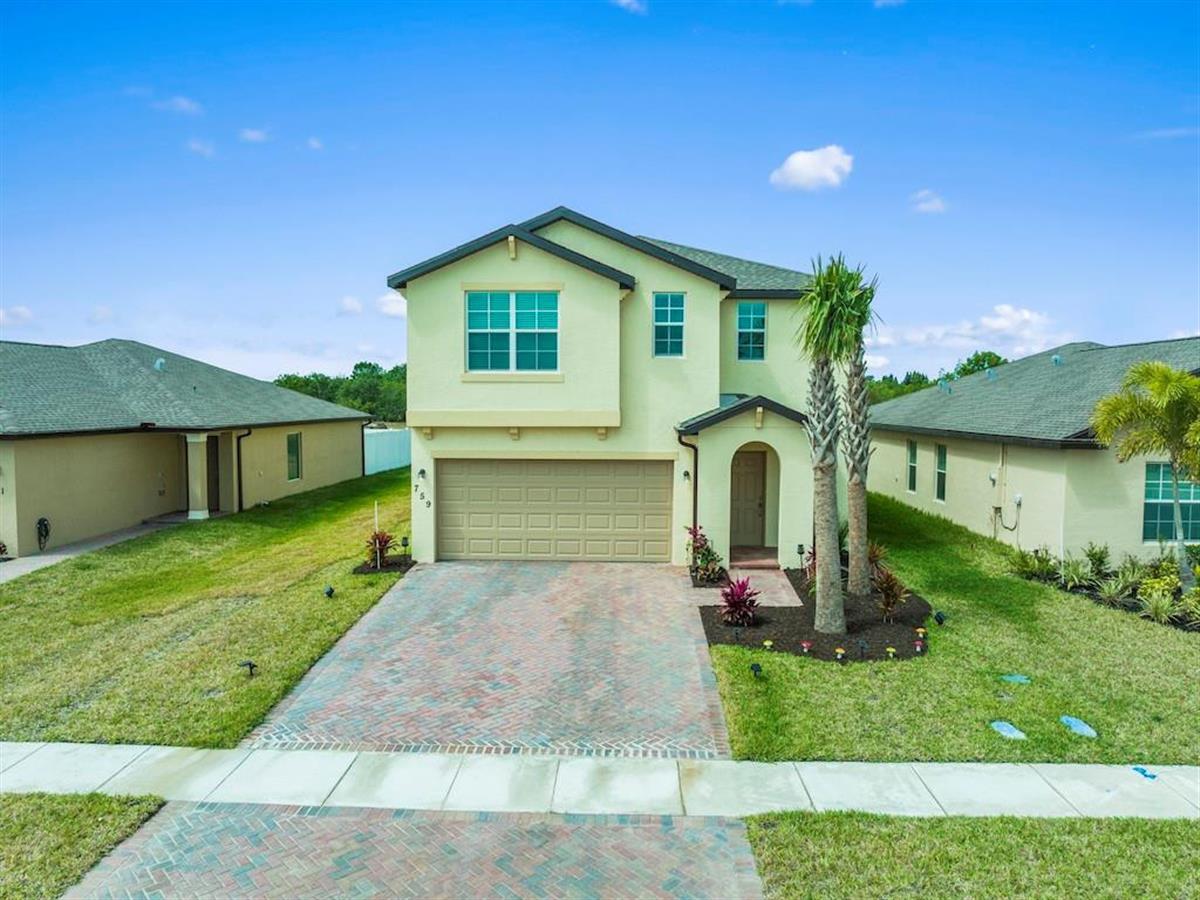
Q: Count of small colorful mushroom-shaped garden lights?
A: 6